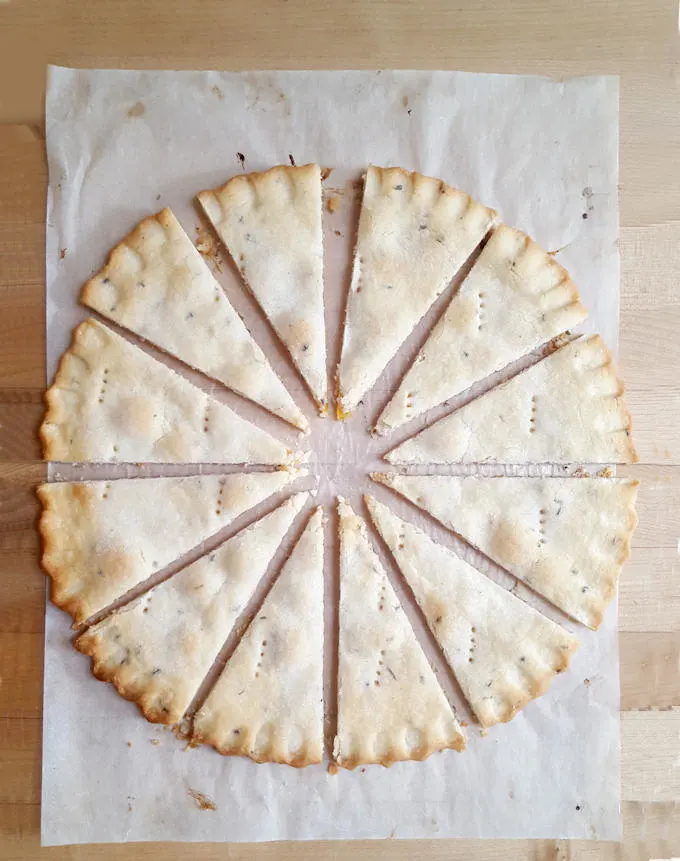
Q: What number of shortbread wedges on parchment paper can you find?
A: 12